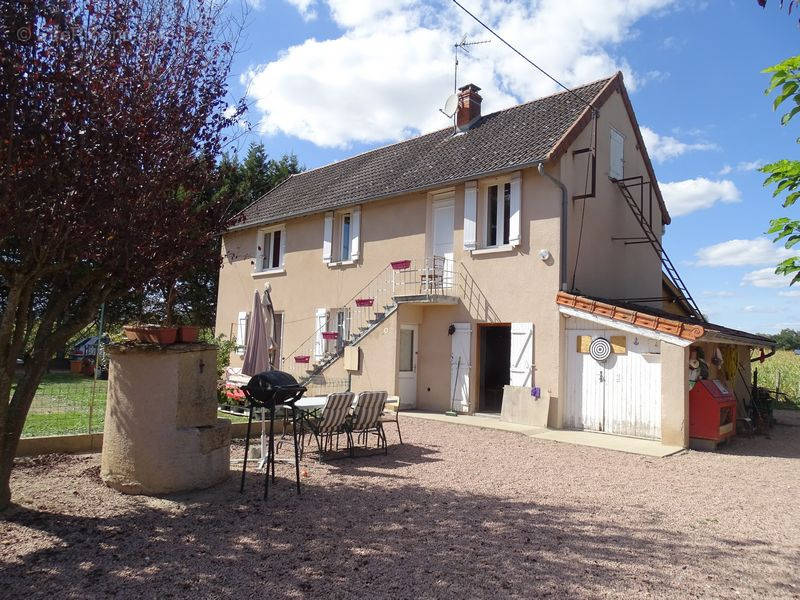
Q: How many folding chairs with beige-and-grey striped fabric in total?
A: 2